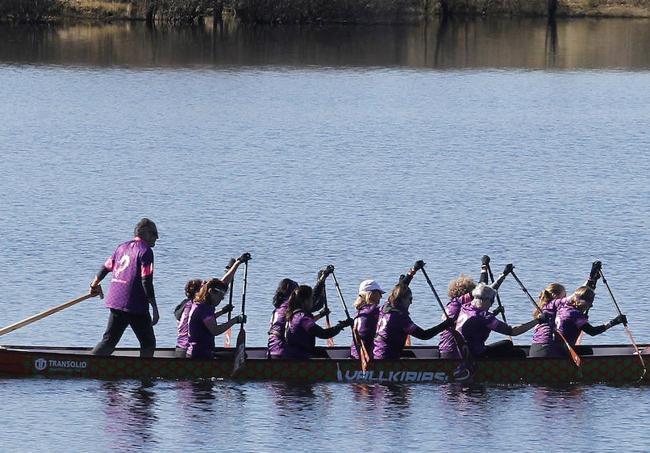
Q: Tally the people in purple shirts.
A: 11